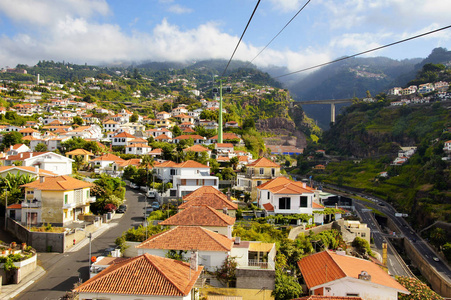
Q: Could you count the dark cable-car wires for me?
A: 3